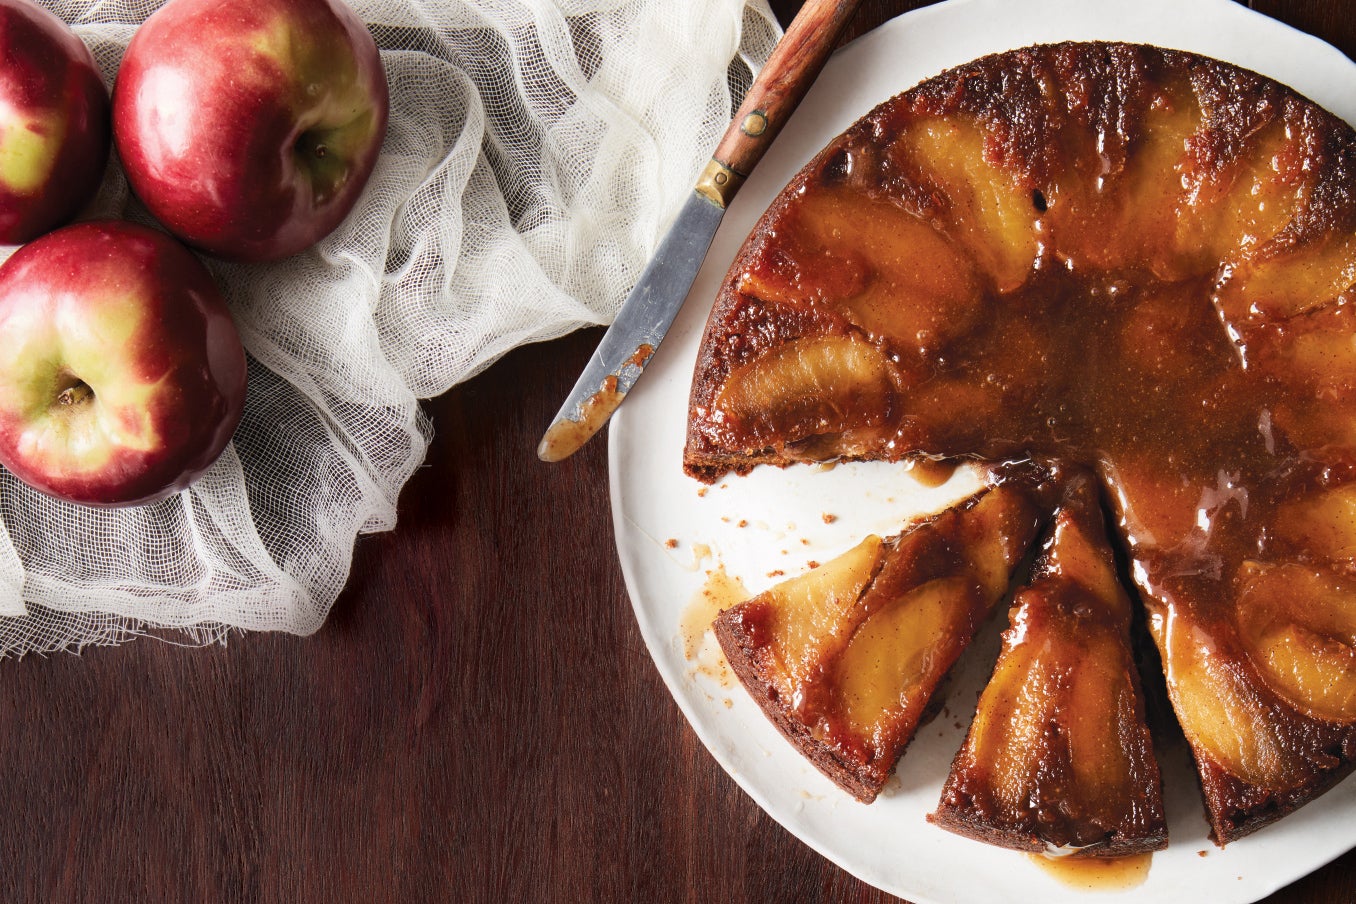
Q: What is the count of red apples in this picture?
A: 3